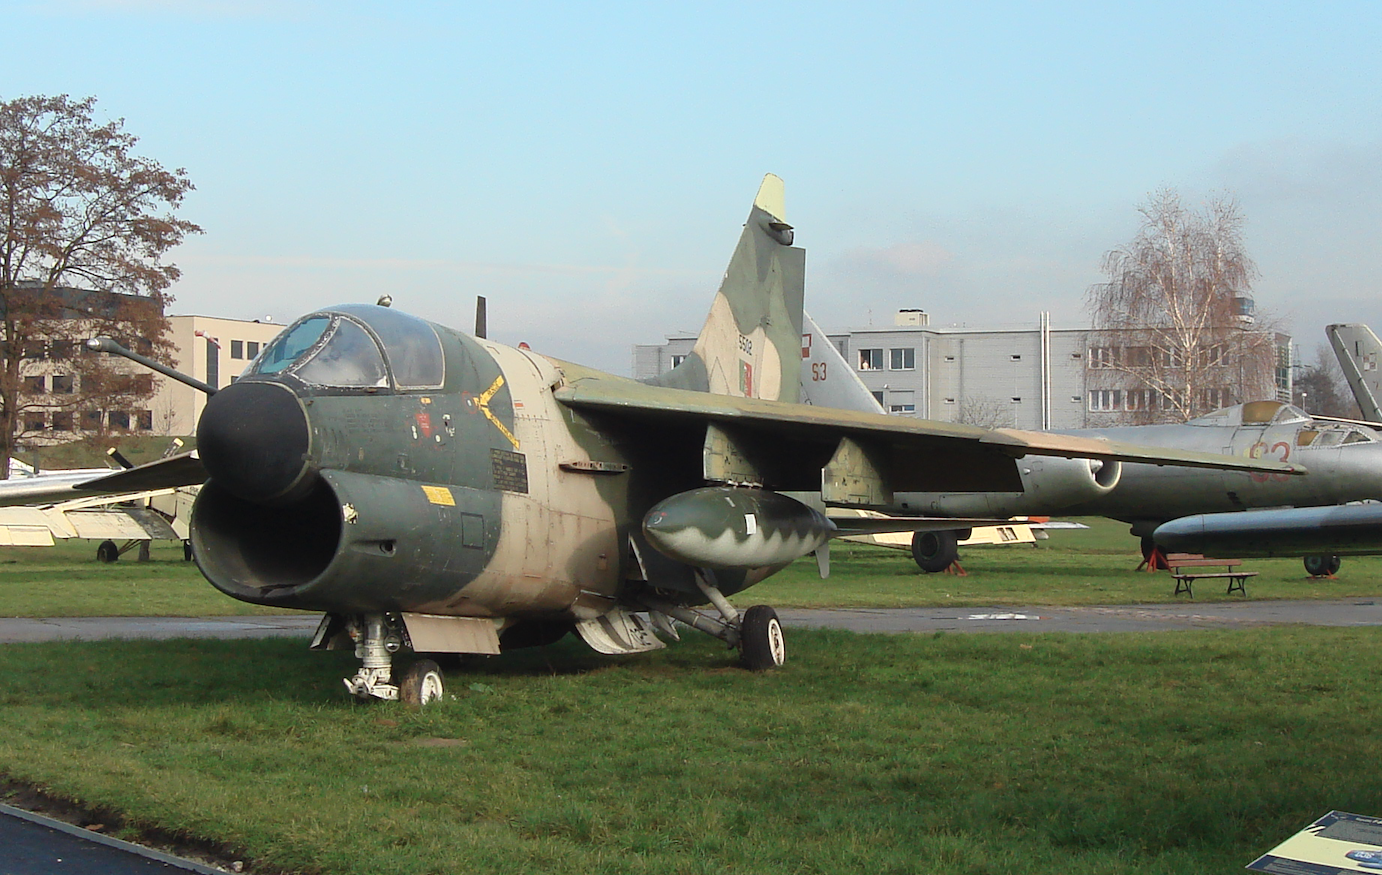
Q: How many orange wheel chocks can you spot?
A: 3